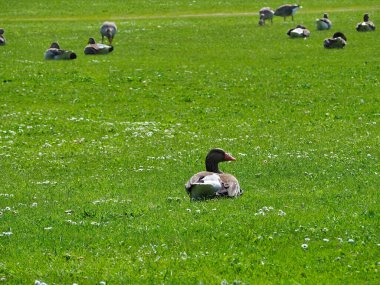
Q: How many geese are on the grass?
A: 11